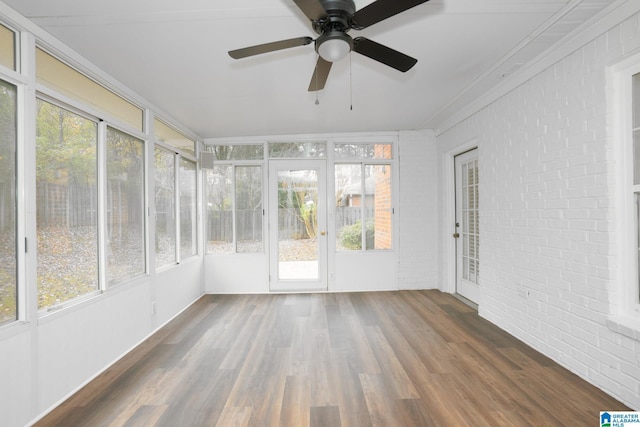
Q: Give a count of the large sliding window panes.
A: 9